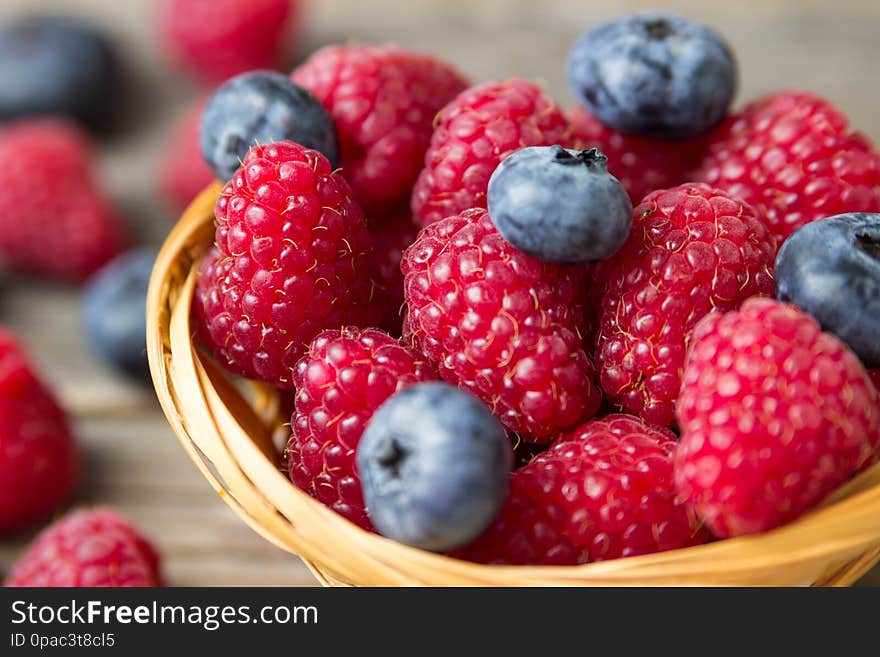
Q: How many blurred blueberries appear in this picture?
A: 2